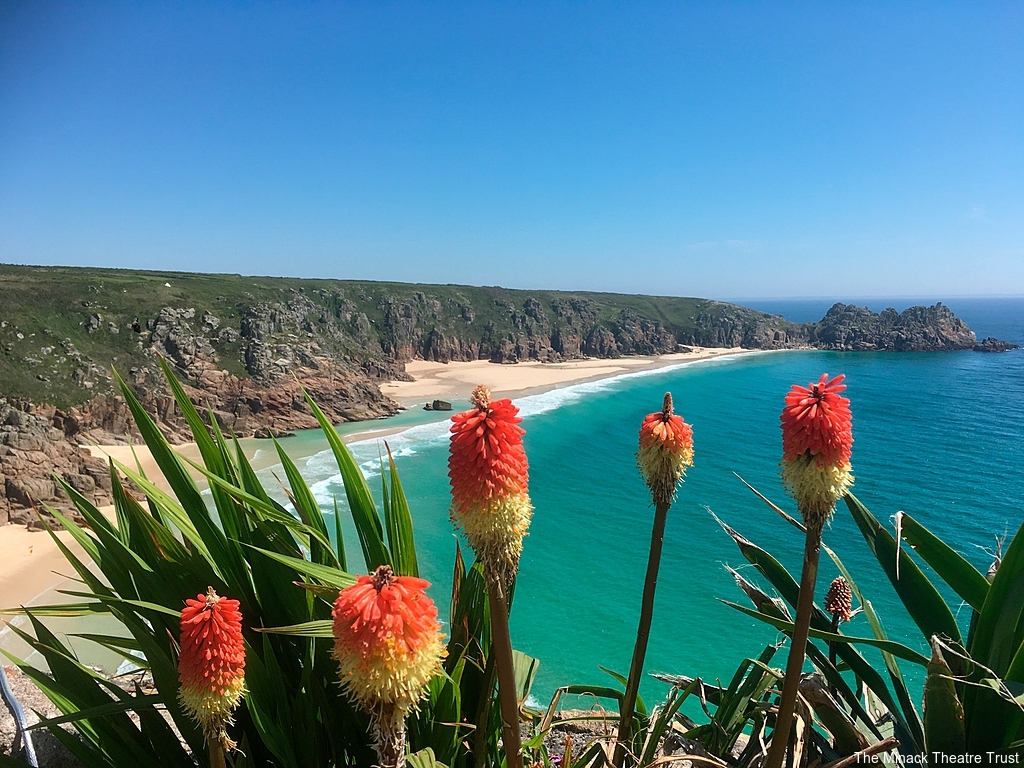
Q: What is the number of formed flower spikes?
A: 5